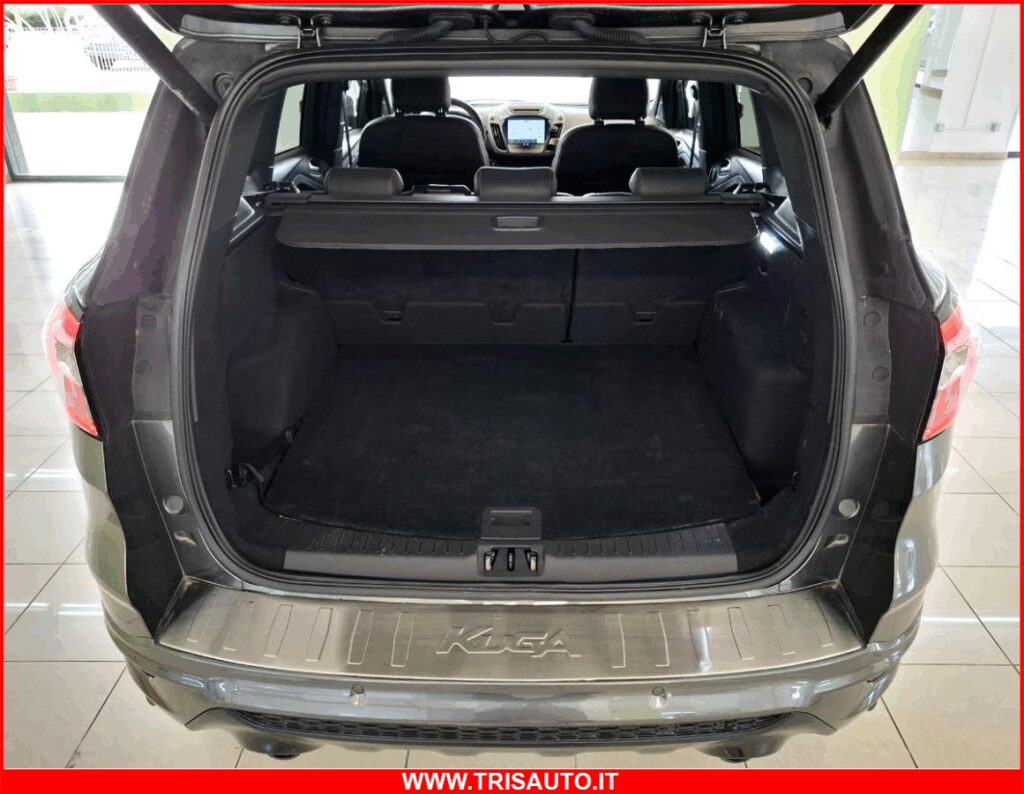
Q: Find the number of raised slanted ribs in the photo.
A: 12